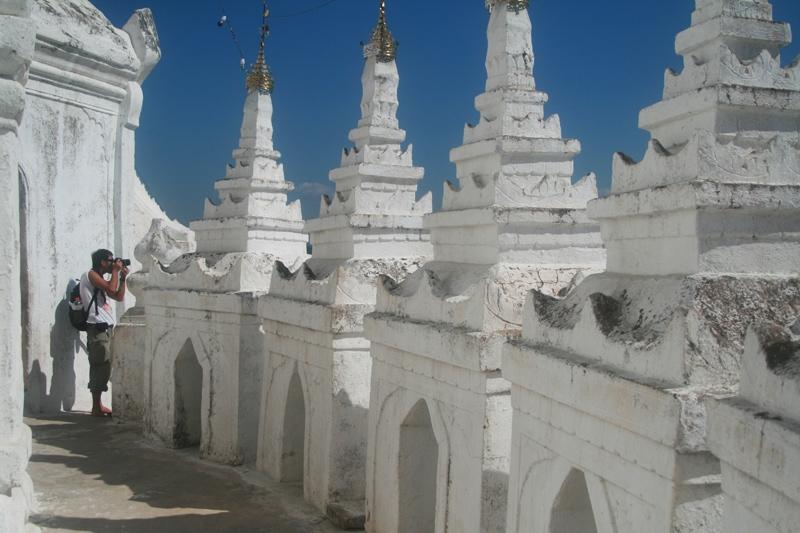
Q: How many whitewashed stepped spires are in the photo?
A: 4